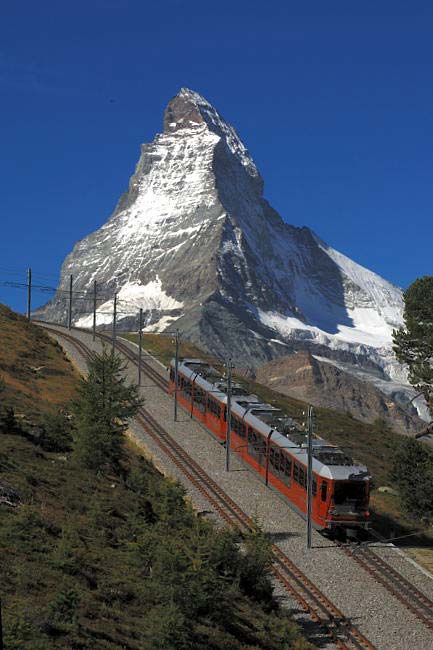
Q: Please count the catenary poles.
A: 8